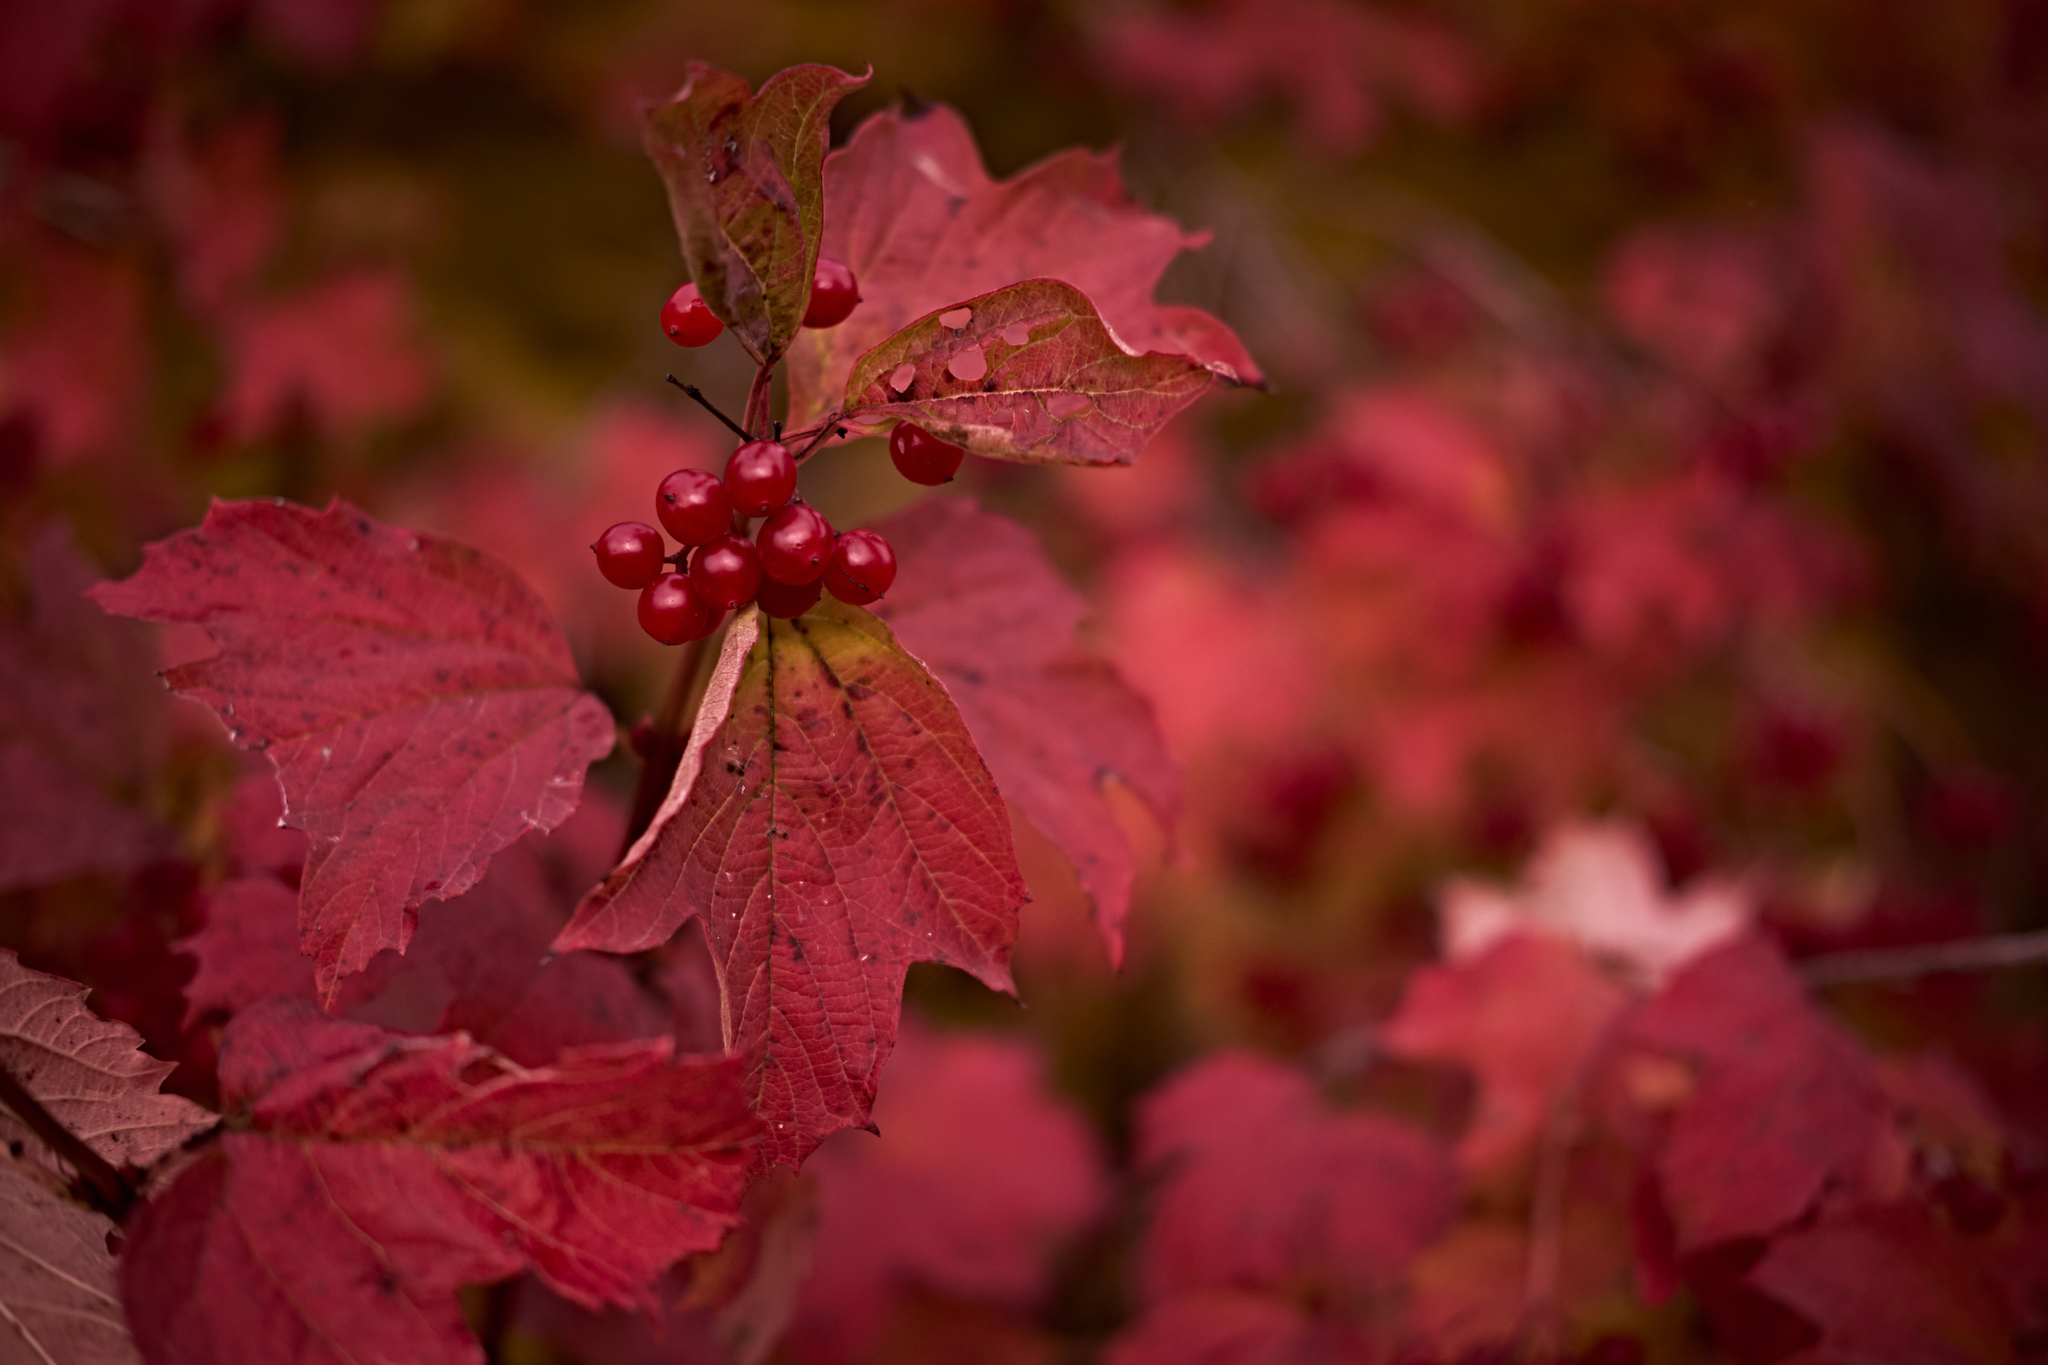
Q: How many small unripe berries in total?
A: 0